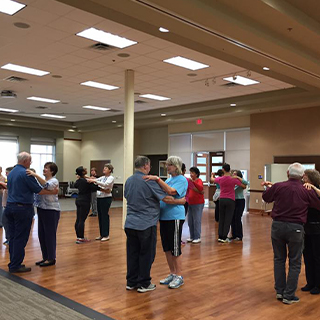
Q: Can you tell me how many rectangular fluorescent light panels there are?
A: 11